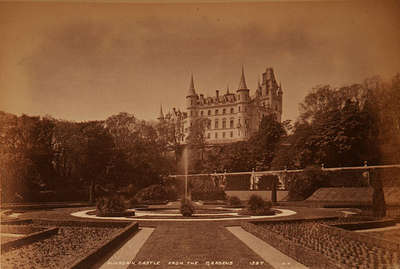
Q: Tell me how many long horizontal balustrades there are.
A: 1